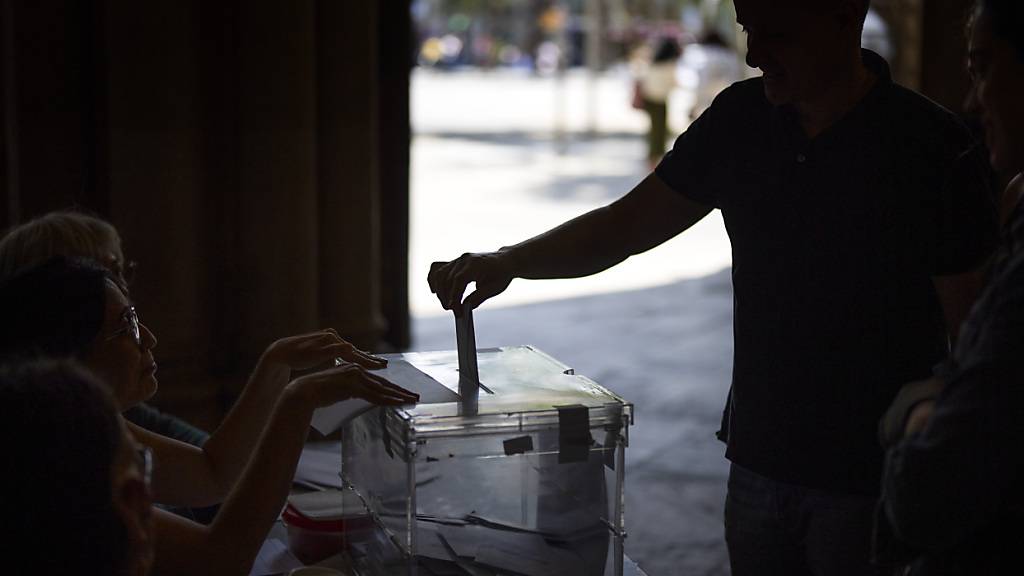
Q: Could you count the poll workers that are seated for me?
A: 3